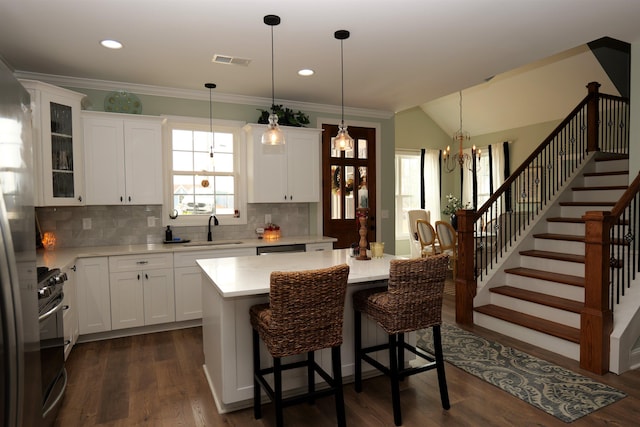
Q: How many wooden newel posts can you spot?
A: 3